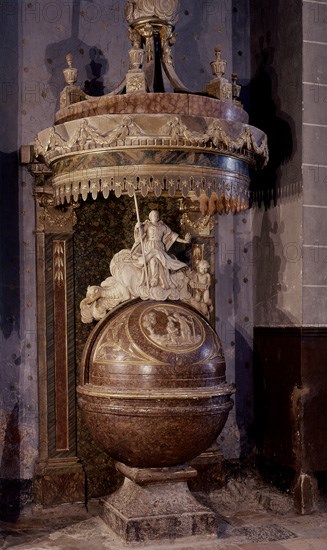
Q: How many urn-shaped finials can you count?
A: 4